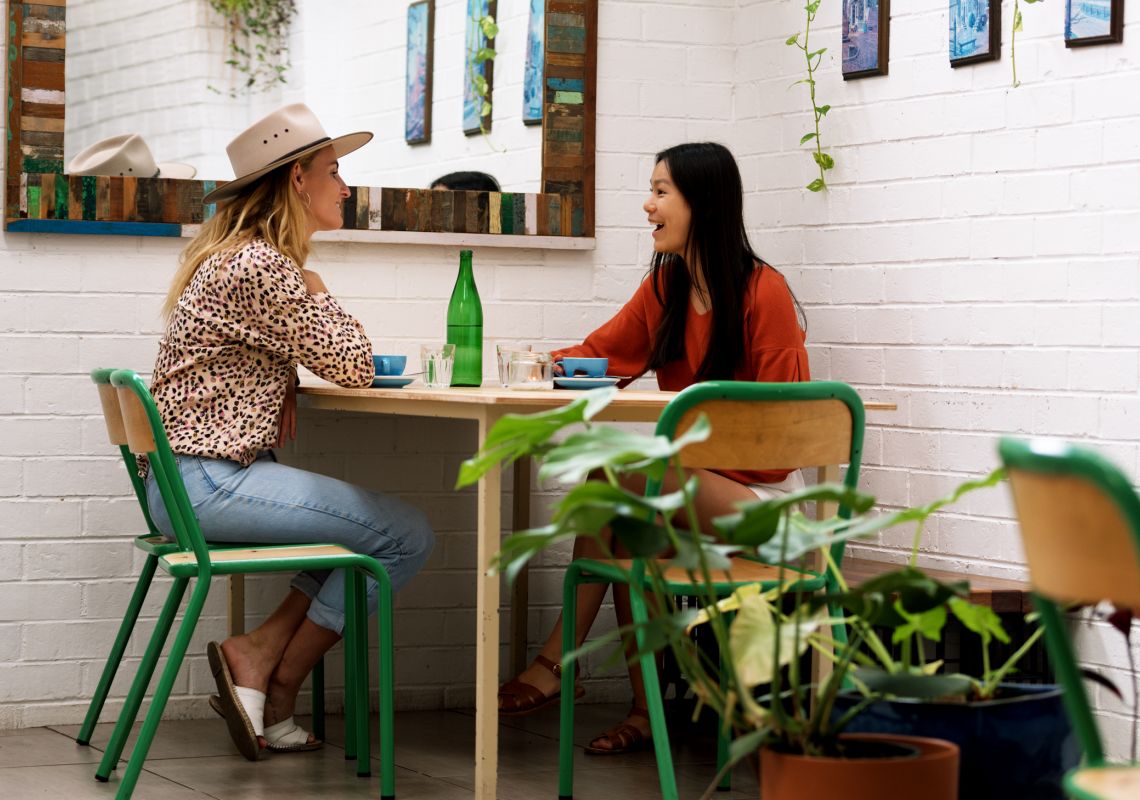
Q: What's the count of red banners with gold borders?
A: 0